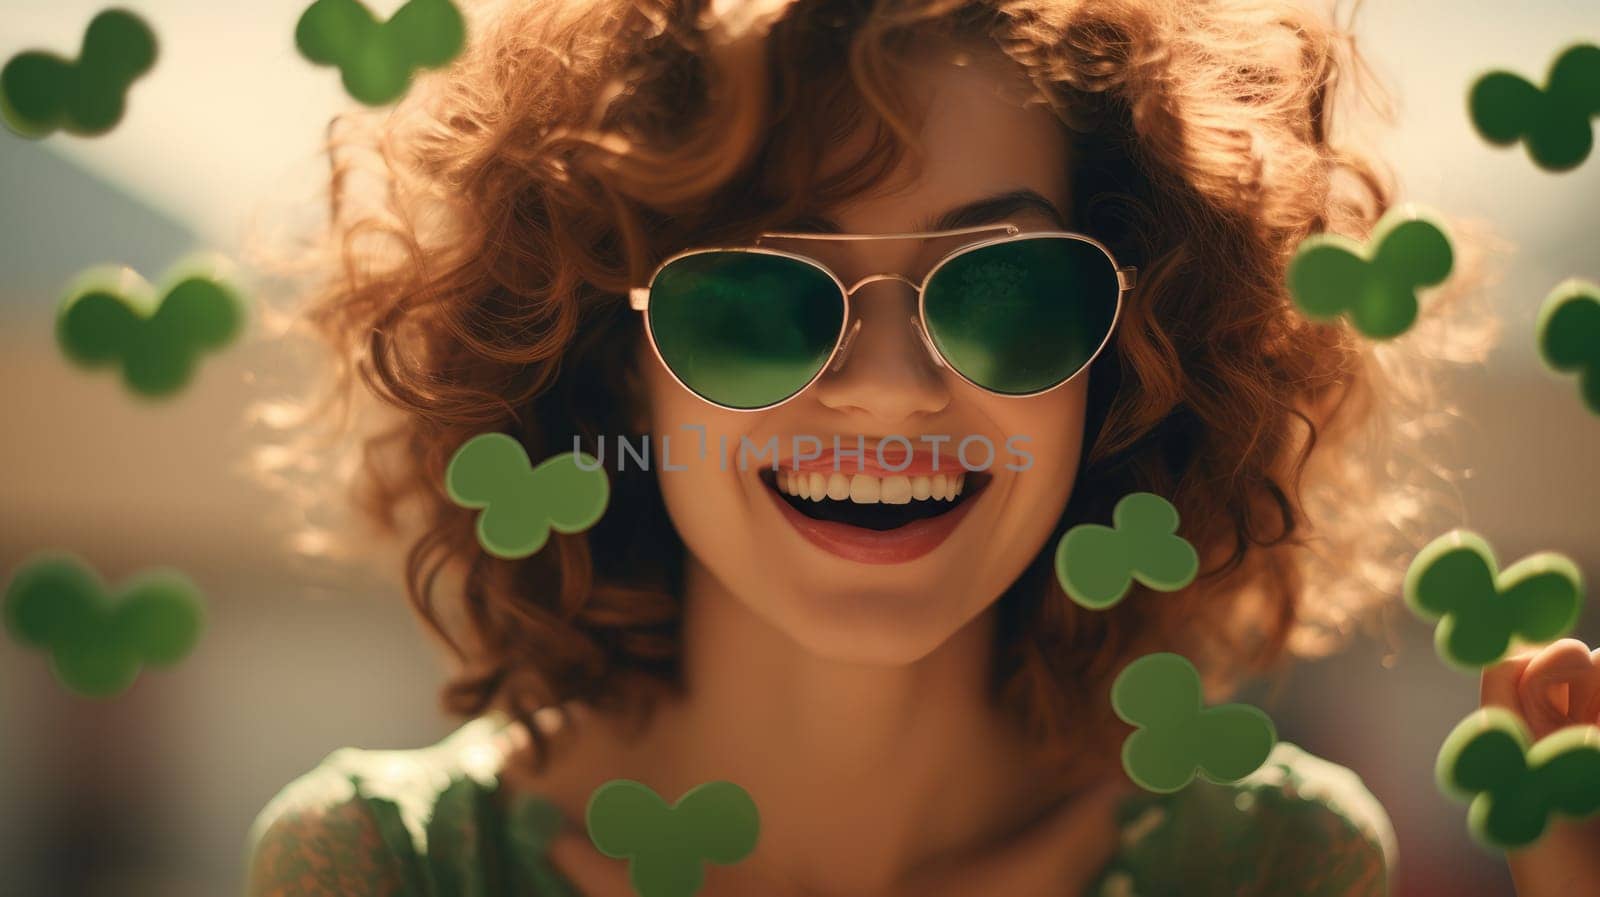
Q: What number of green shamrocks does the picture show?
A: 13